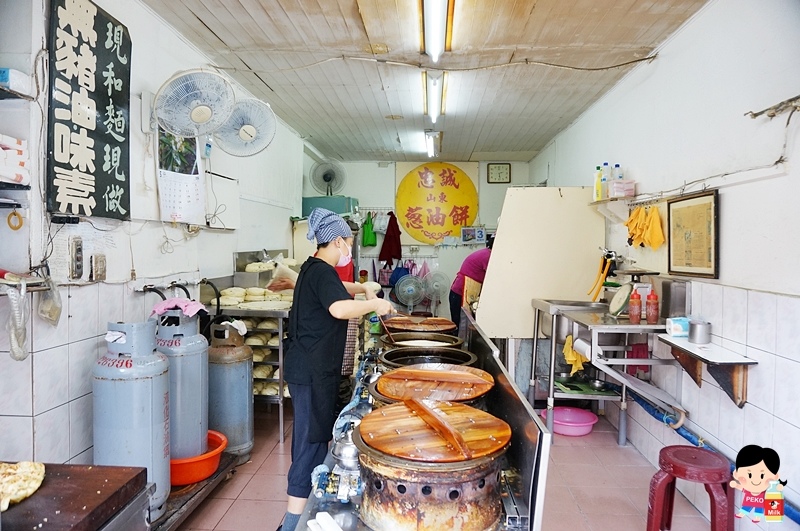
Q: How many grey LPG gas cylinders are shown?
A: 3